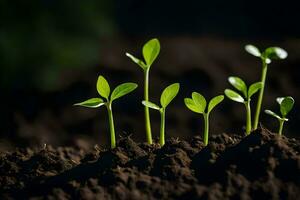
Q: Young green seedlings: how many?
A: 7